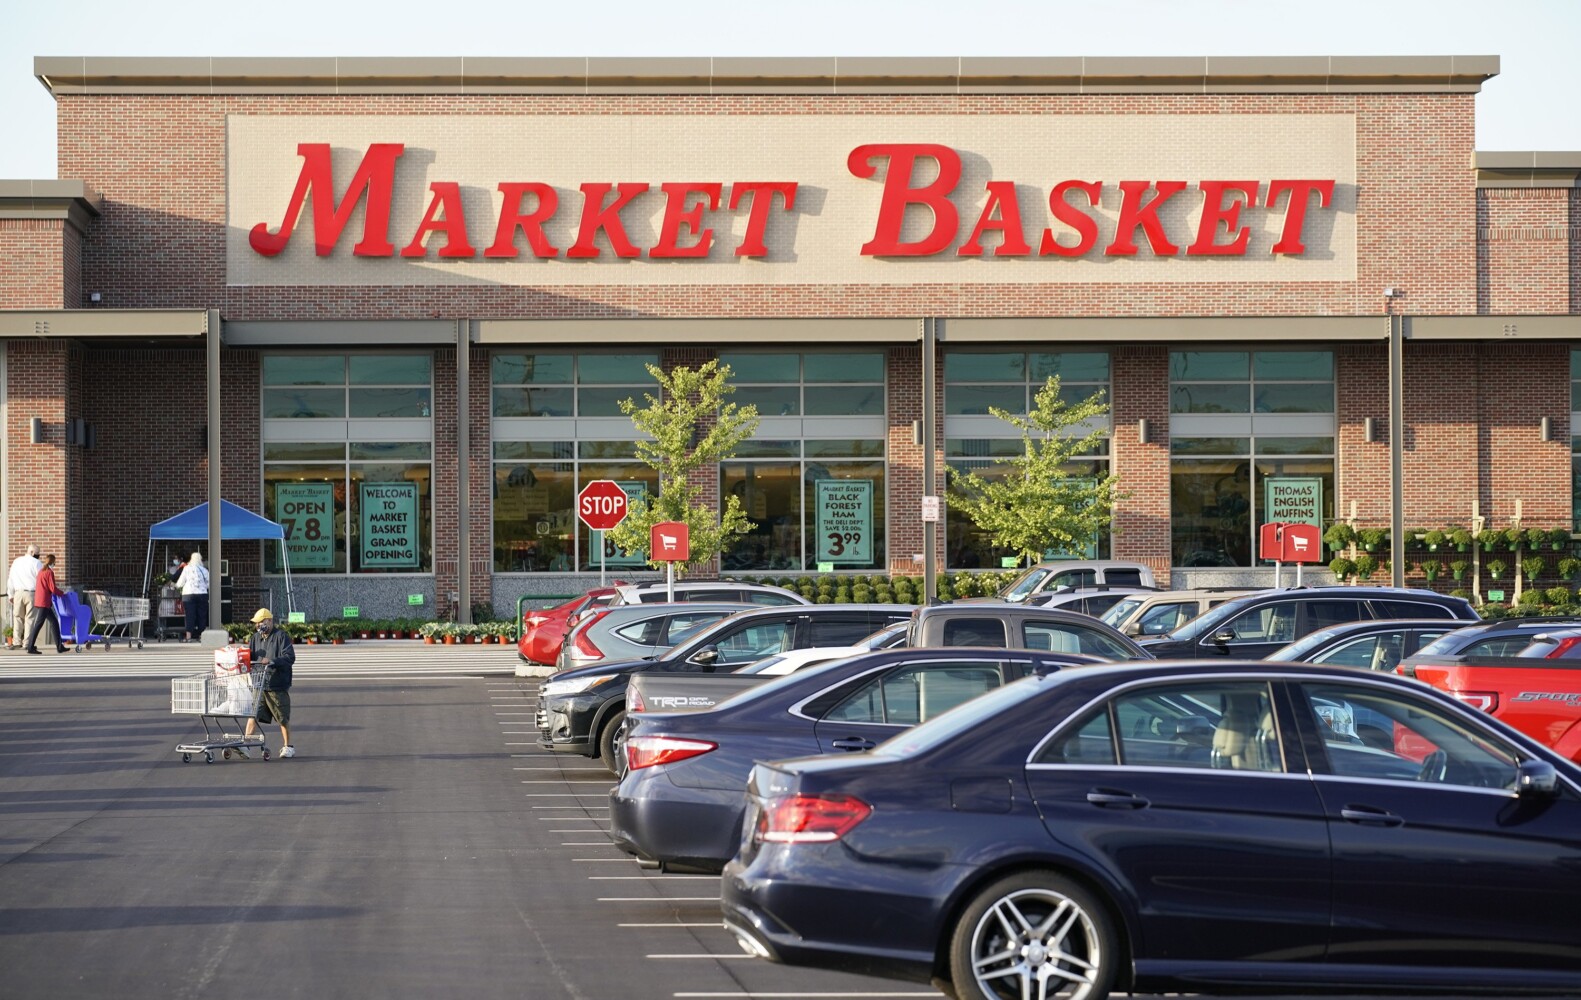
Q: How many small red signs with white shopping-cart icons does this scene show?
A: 2